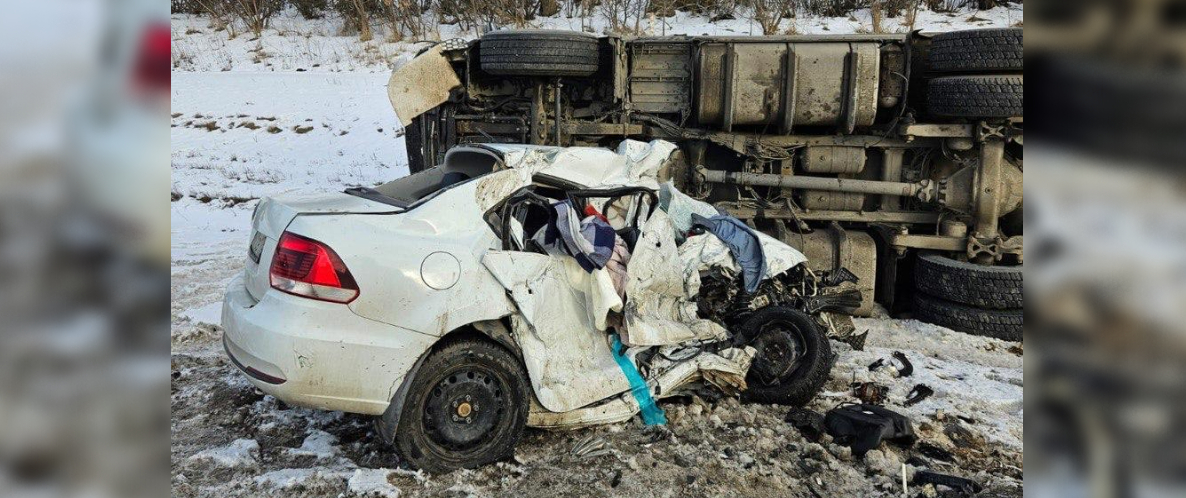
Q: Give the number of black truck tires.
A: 5